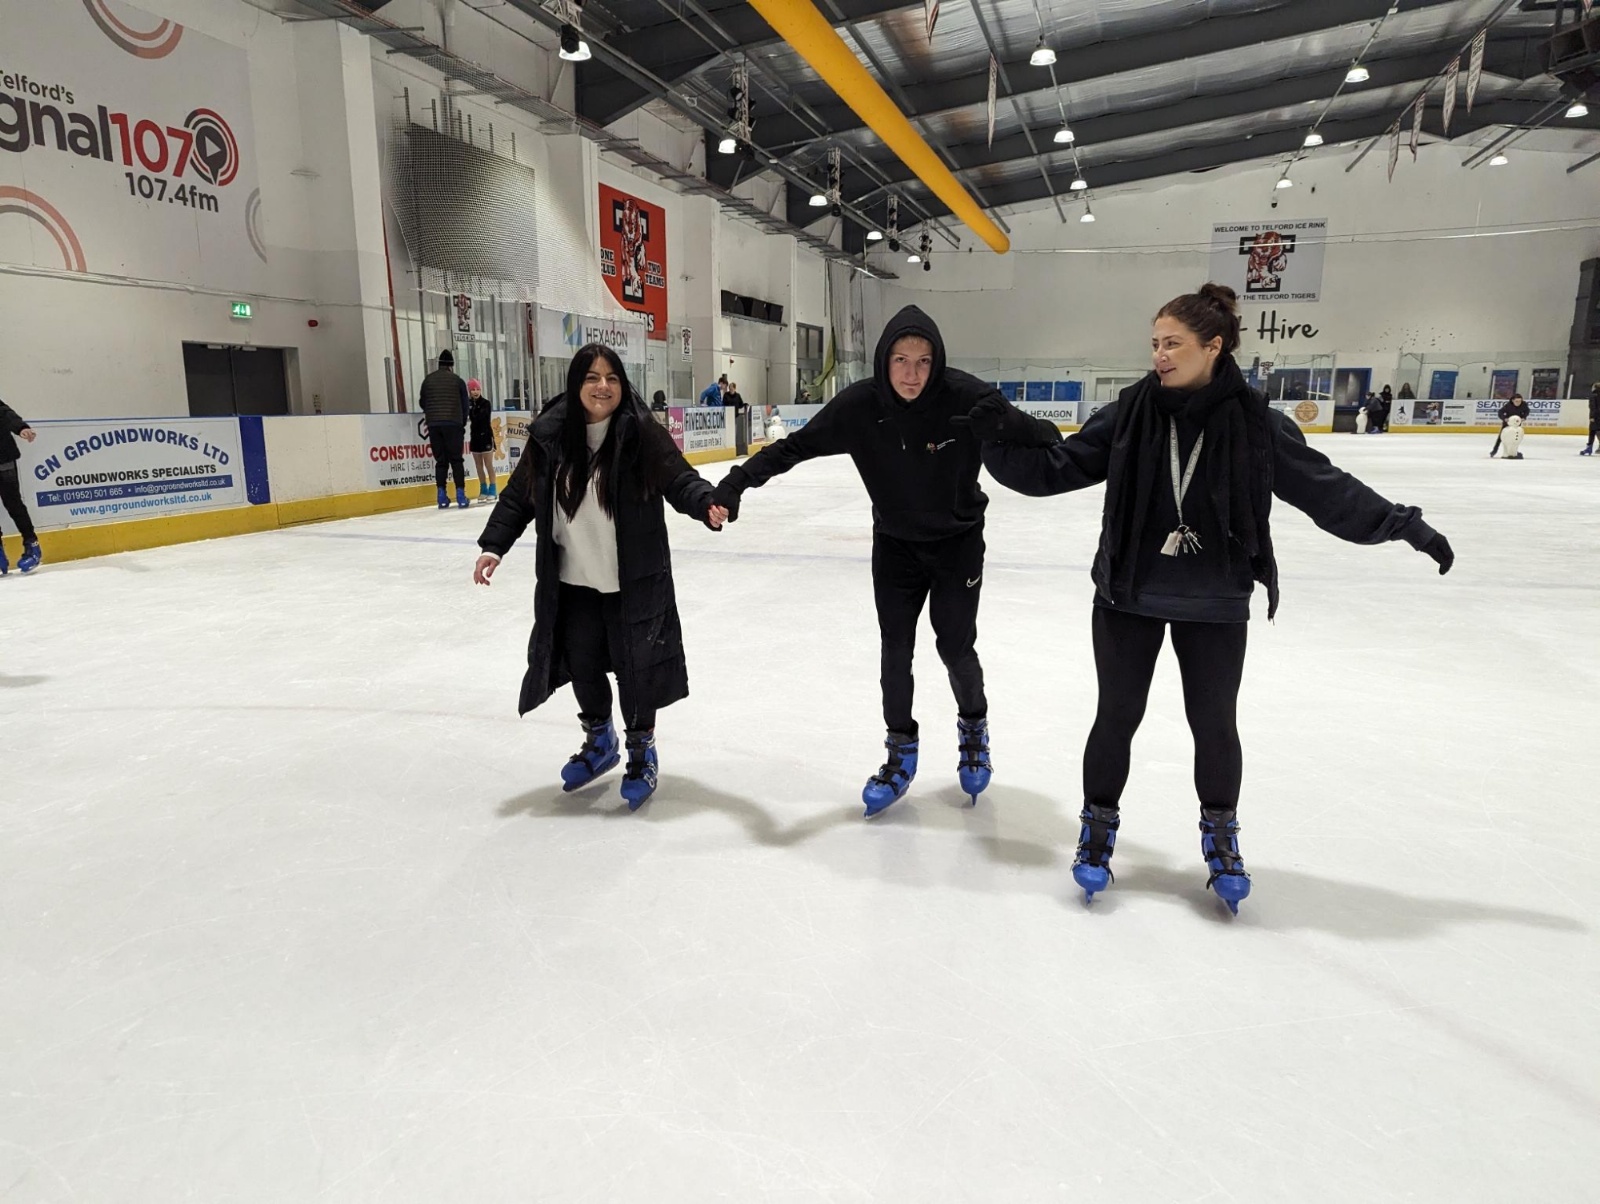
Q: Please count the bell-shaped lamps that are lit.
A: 14